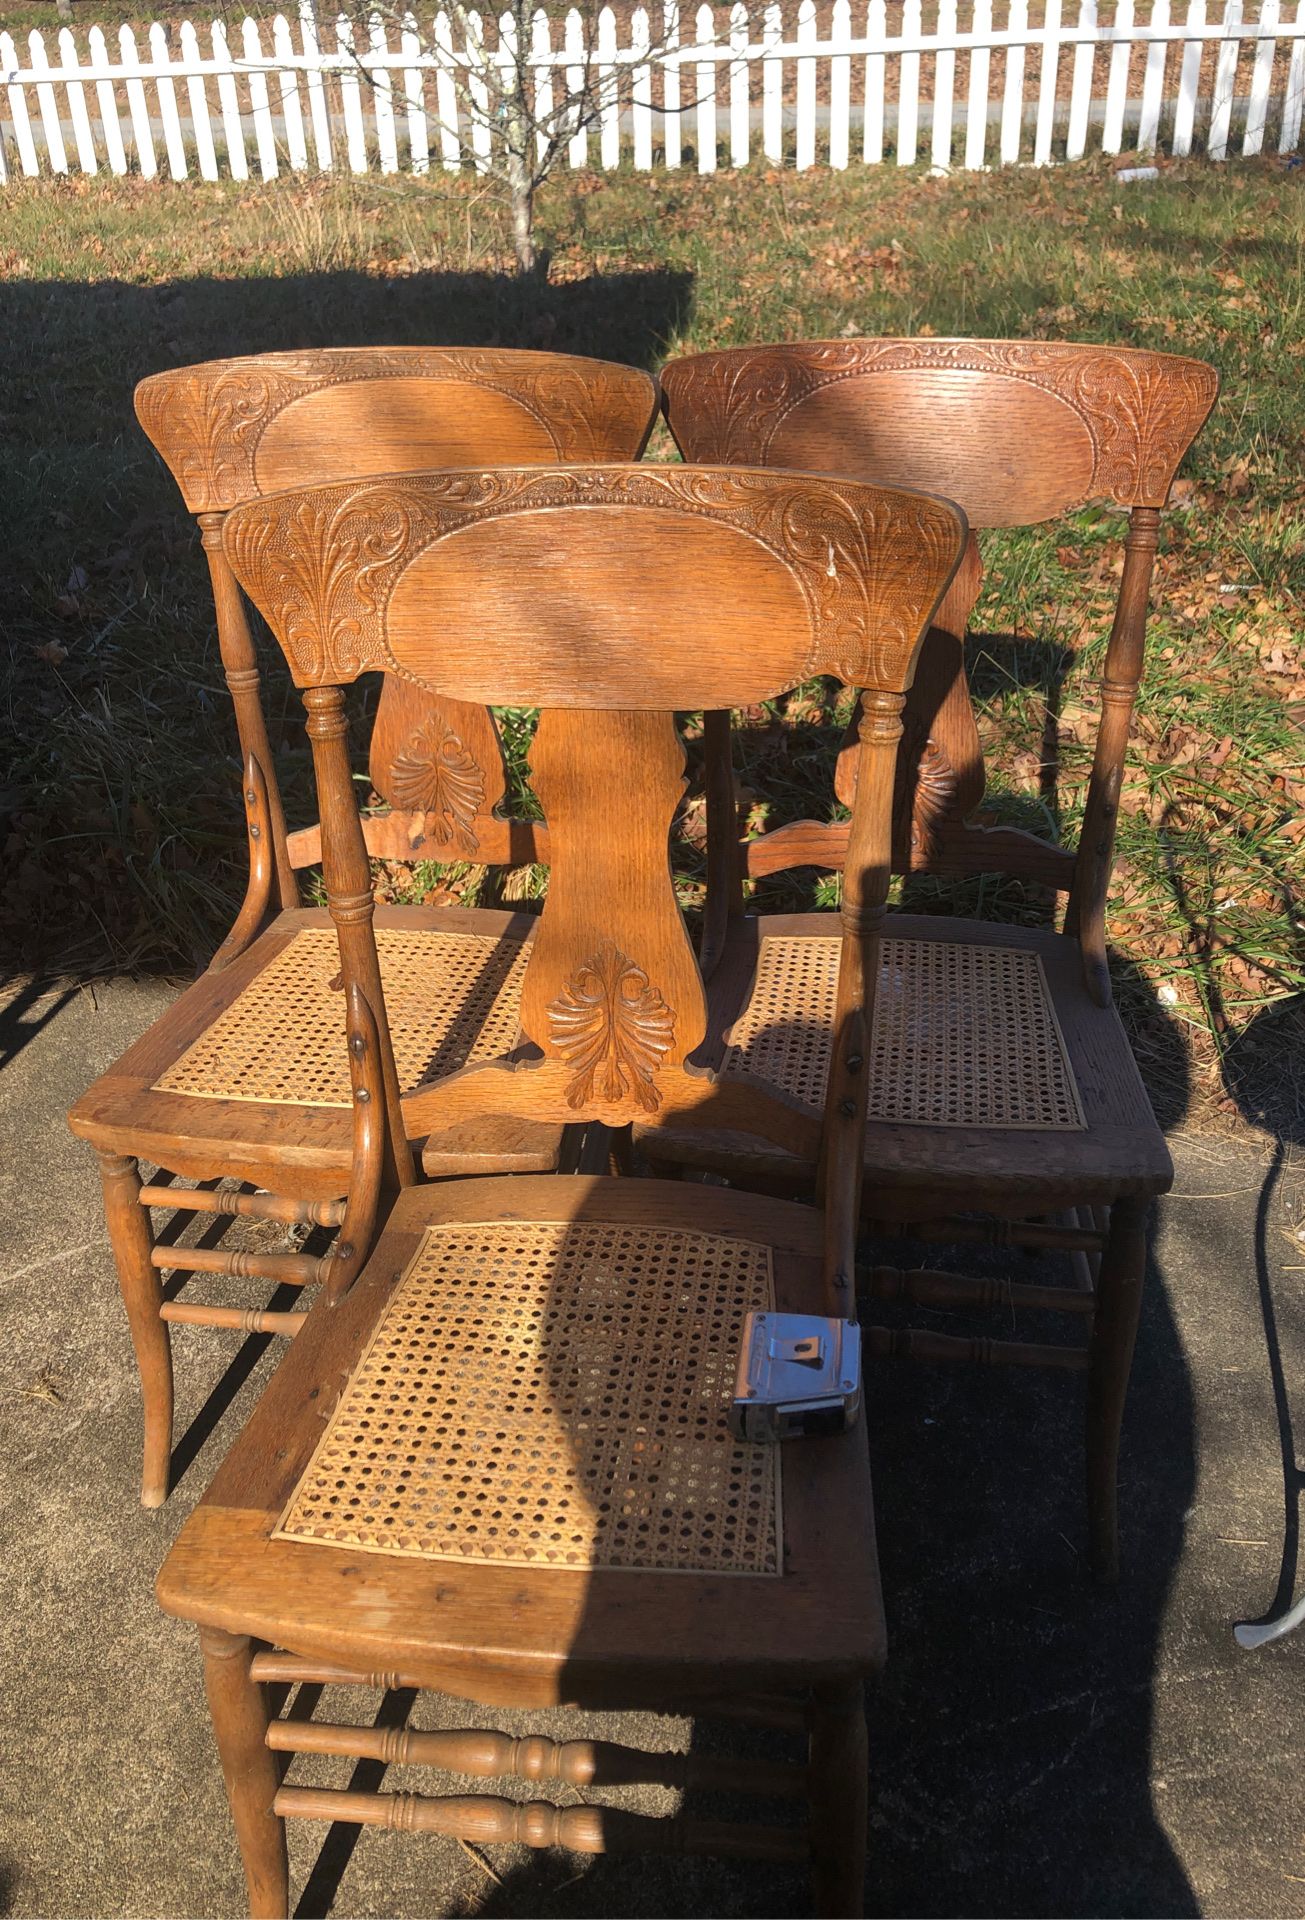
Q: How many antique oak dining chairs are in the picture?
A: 3